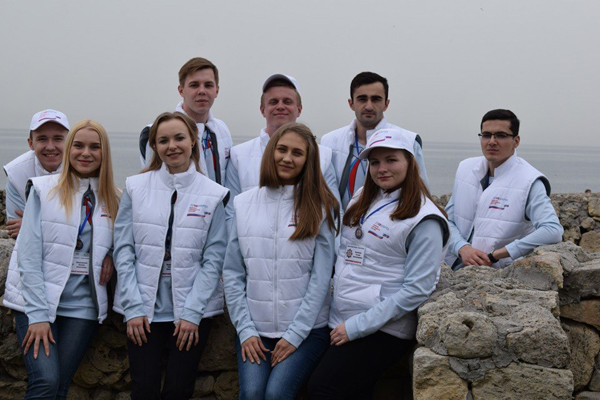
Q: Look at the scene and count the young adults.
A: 9